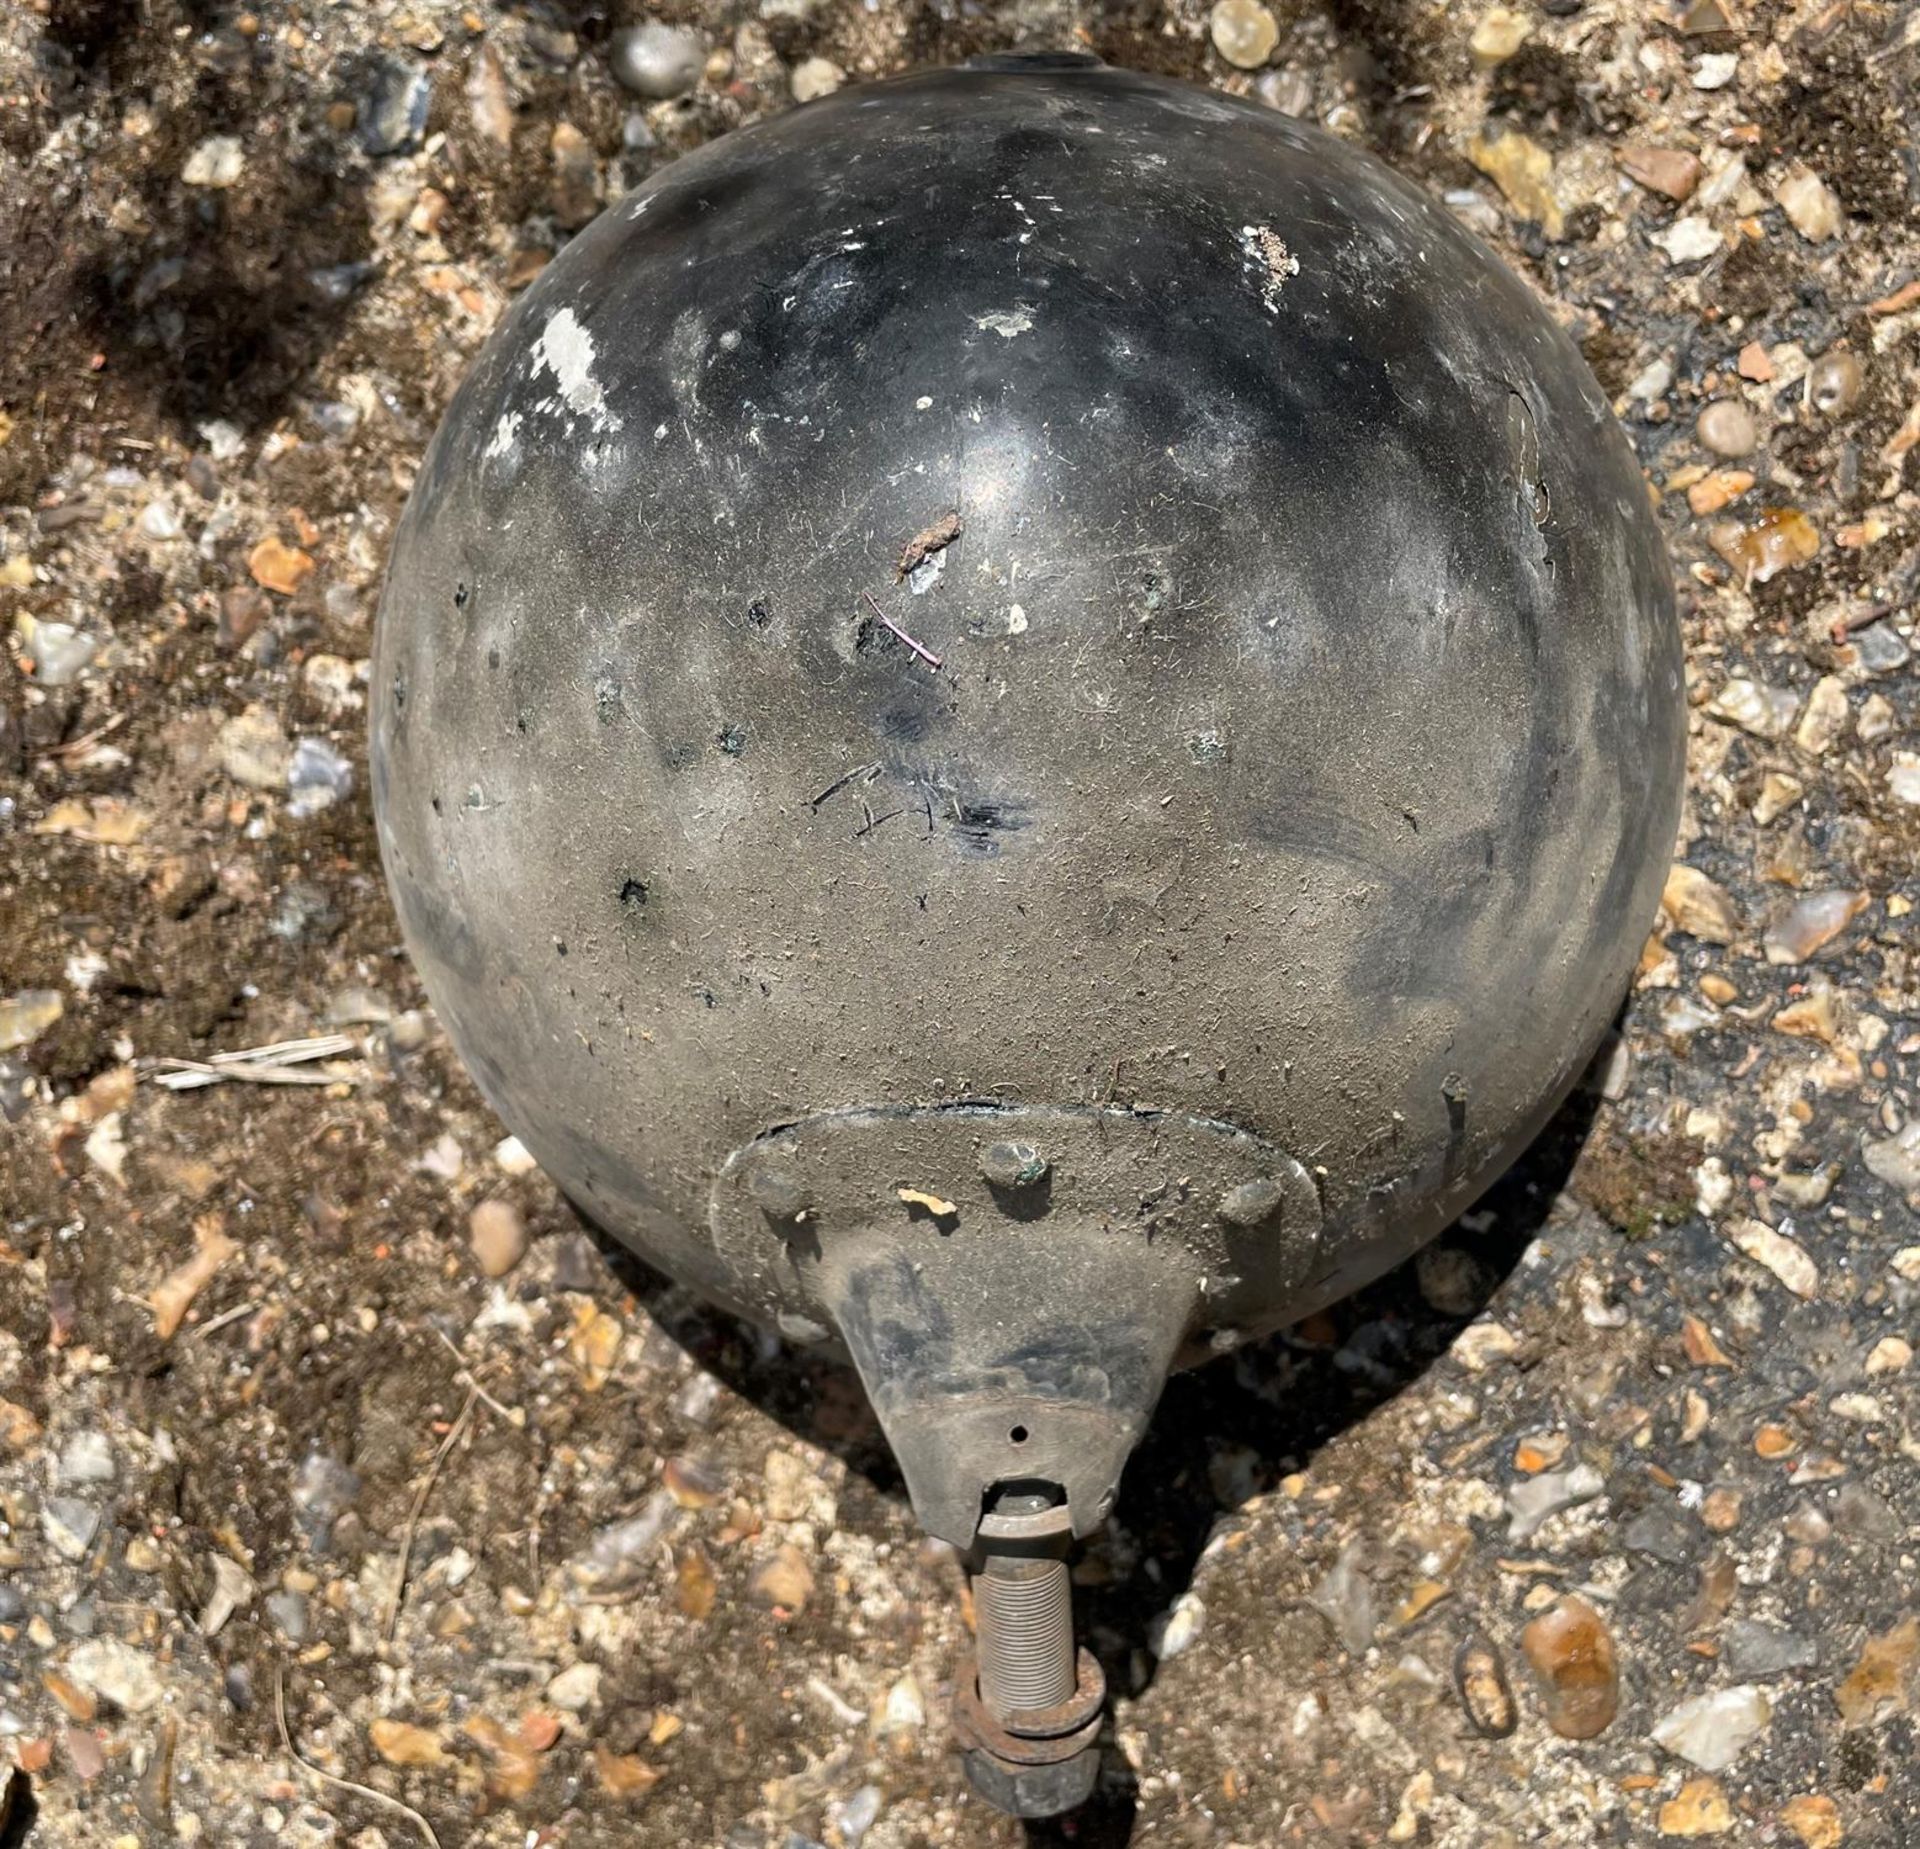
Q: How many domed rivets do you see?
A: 3